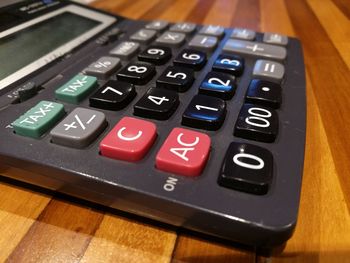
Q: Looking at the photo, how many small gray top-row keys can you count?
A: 5